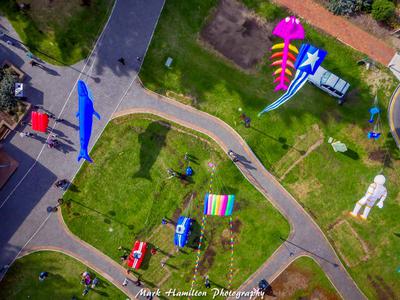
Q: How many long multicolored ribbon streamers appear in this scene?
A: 2